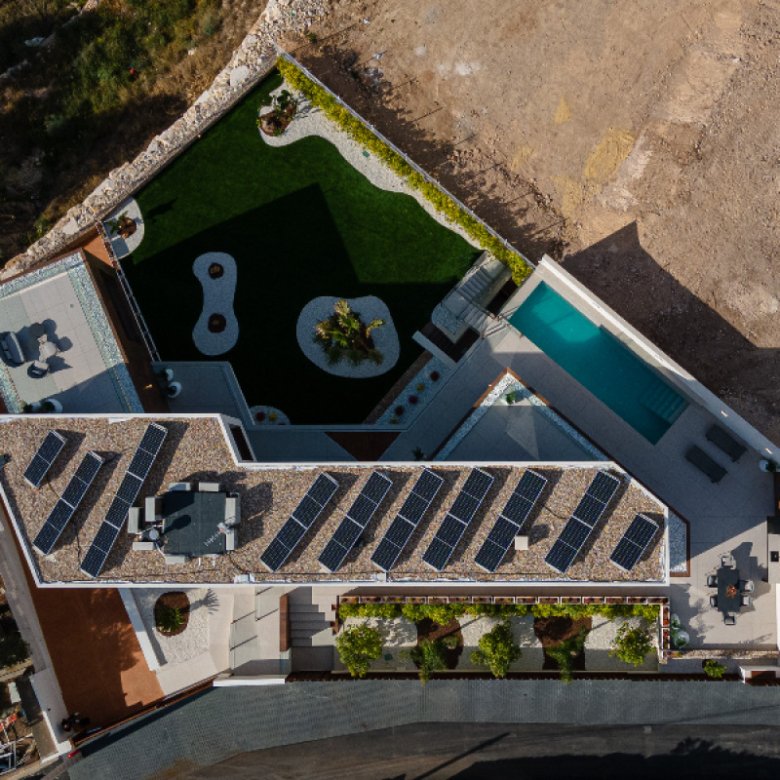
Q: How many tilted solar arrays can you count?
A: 10